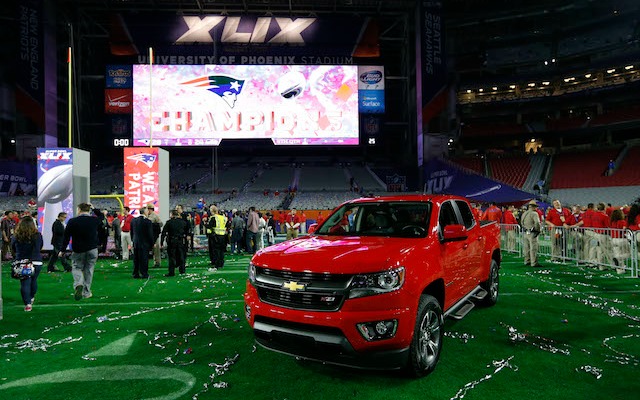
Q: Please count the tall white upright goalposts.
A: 2